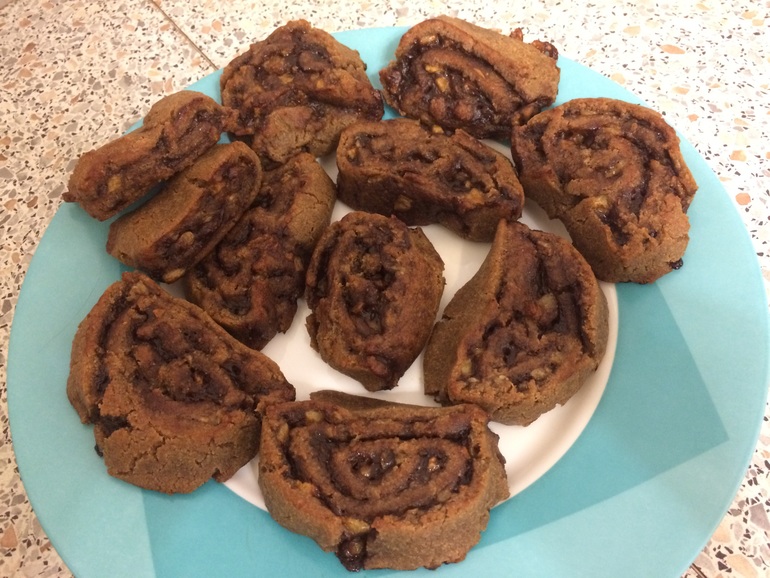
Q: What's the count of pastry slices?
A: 11